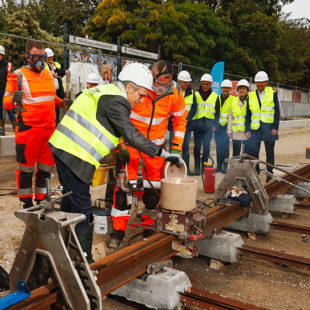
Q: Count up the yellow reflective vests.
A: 7